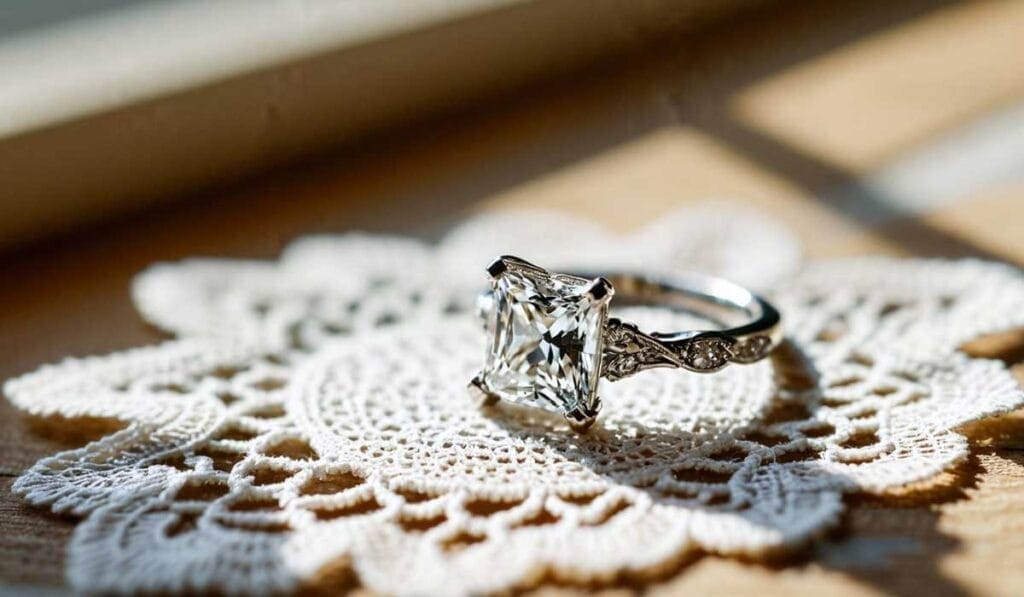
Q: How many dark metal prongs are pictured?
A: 4